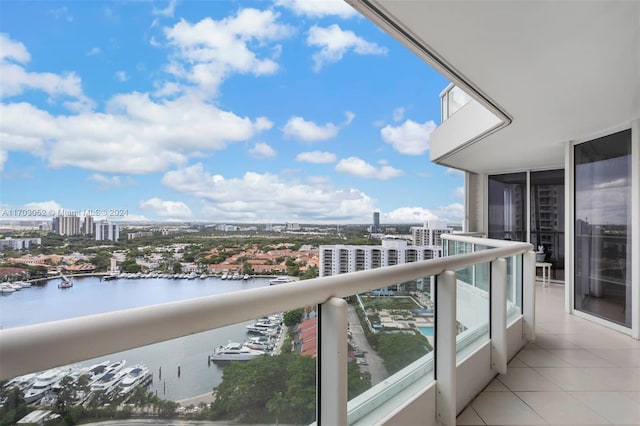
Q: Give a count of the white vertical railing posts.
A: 4